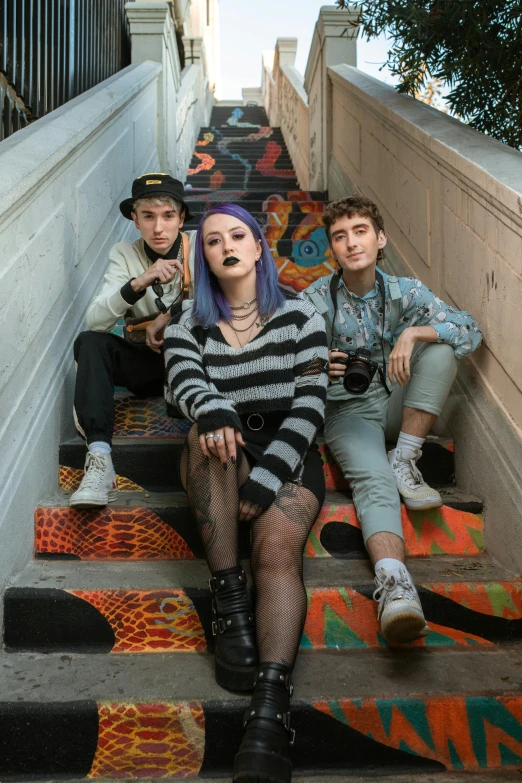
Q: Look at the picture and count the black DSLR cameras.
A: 1